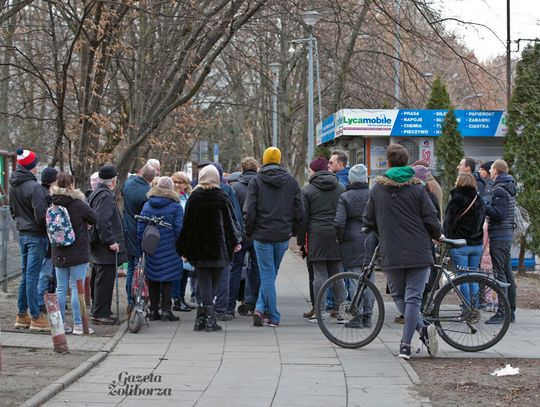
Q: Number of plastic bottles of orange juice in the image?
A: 0